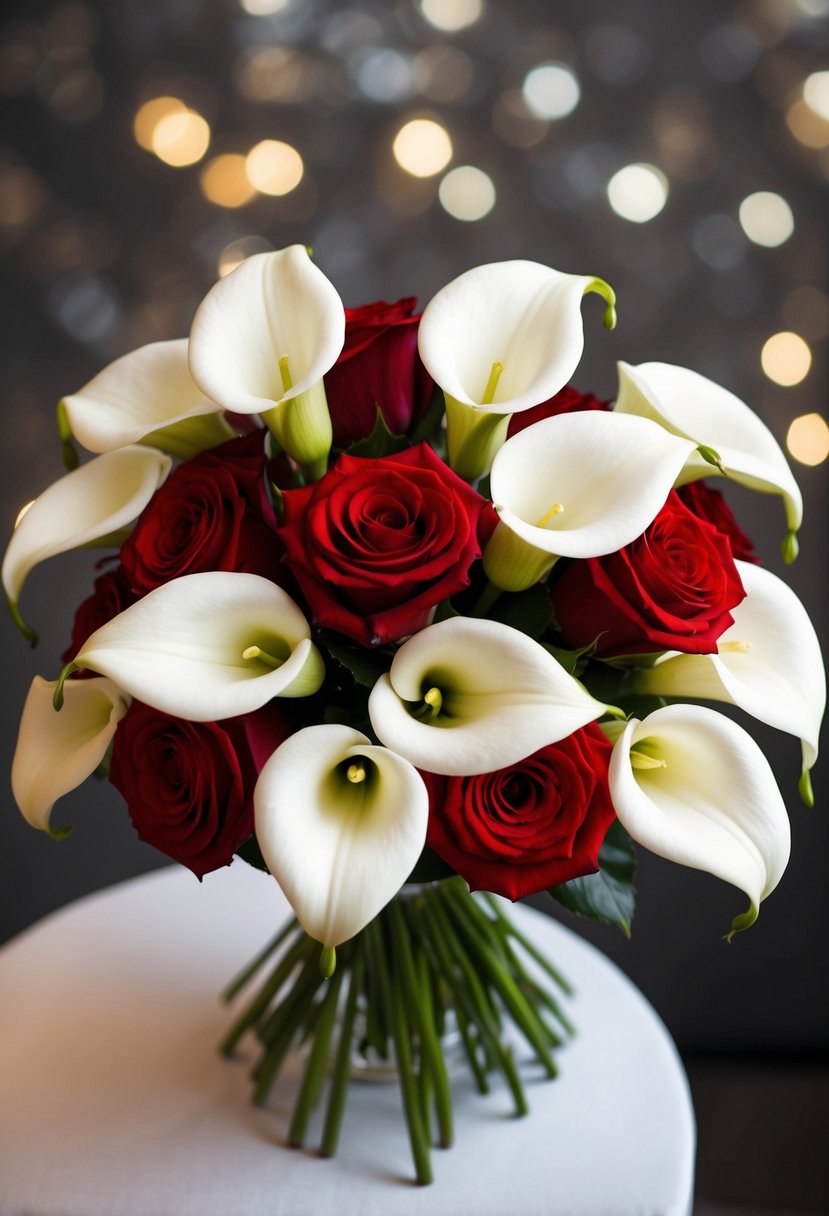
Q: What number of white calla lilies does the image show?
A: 12